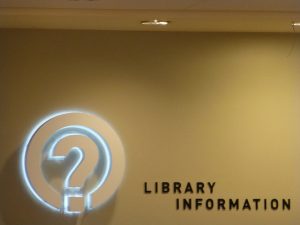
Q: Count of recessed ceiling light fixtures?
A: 2